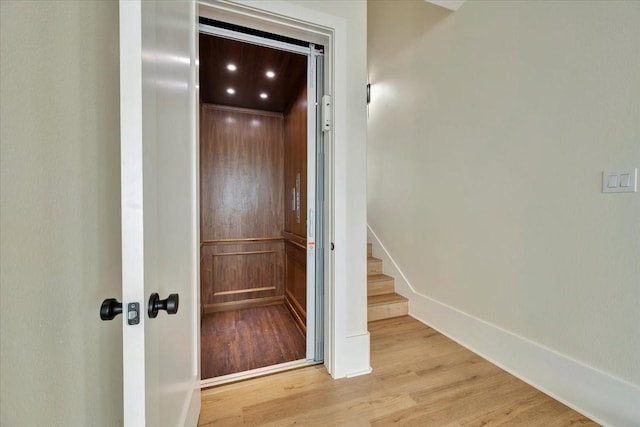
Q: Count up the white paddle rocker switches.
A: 2